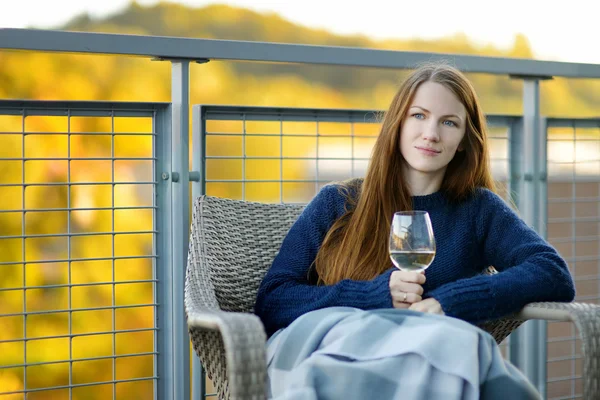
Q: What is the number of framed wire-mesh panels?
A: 3